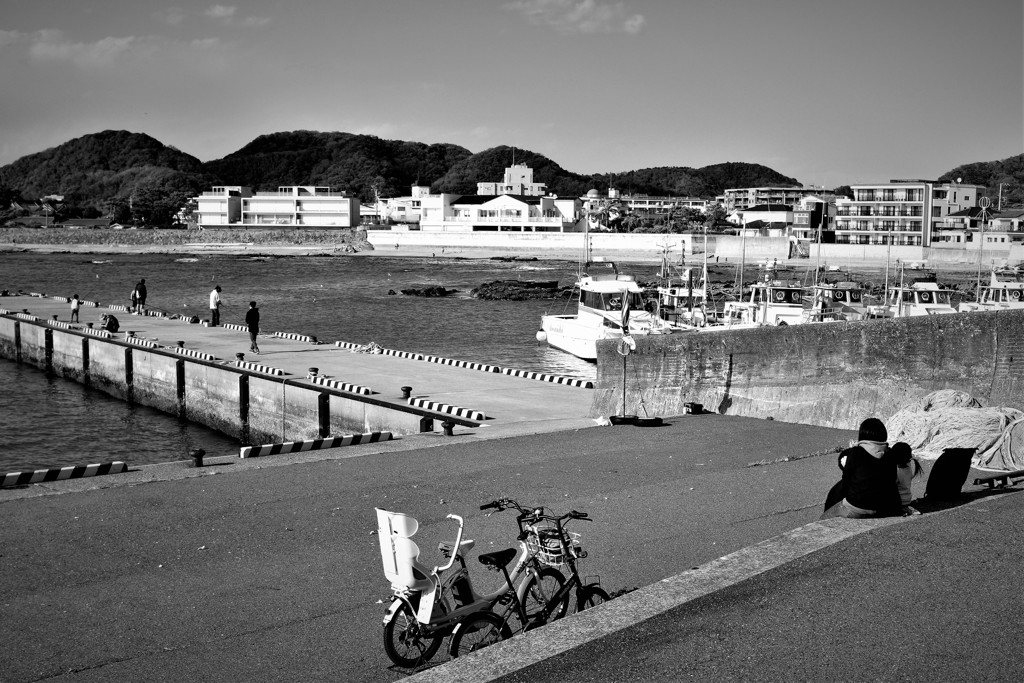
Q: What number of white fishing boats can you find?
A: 6